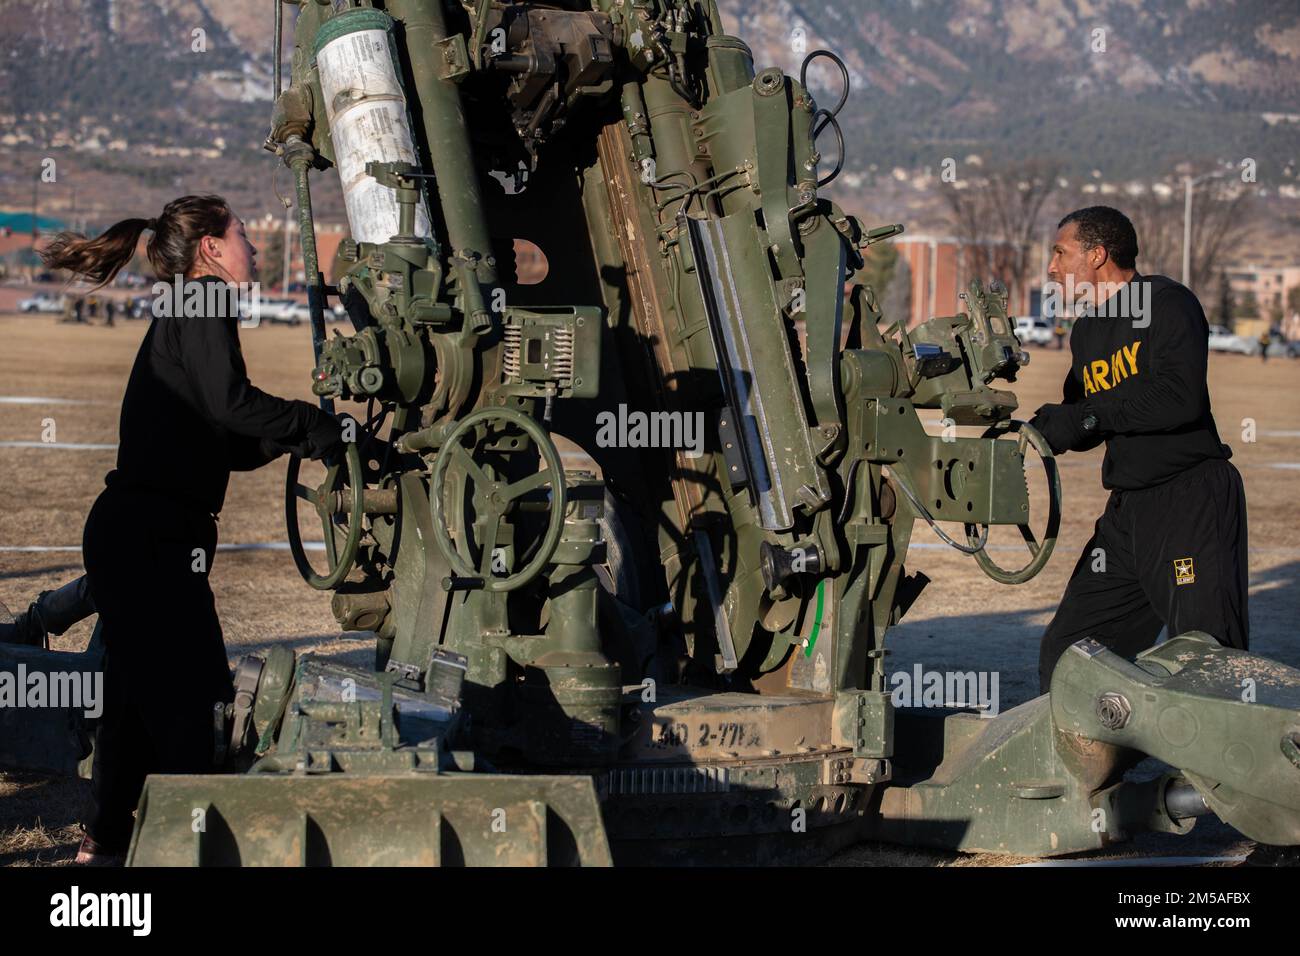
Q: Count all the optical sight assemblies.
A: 2